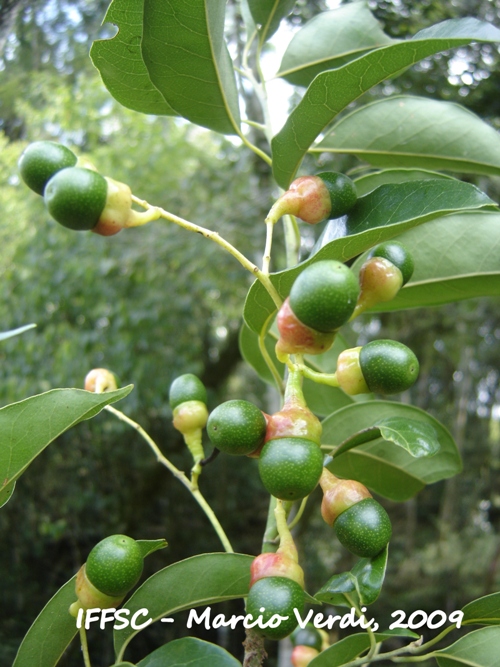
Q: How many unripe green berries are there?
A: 13